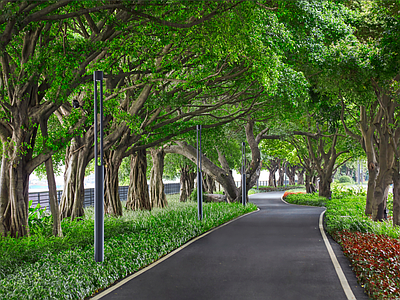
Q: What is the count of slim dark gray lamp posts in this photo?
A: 3